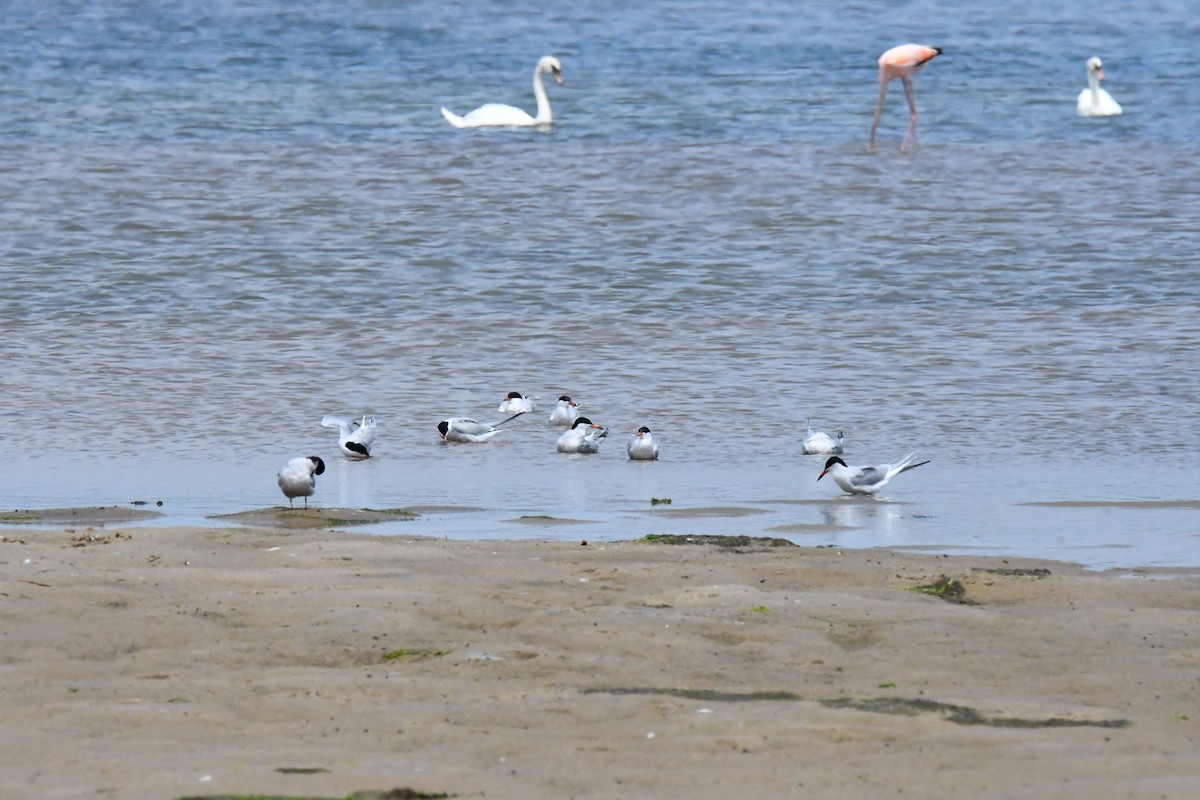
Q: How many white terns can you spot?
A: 9